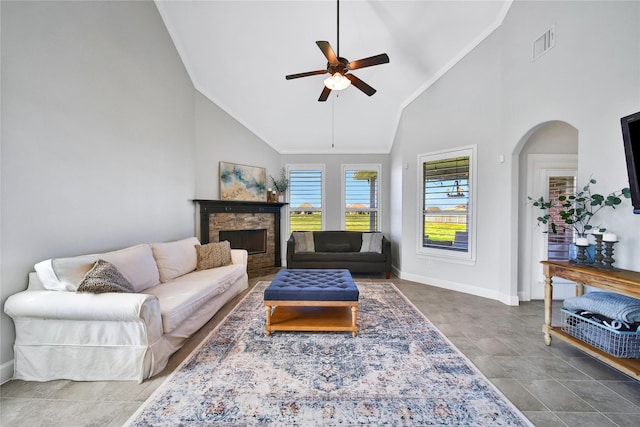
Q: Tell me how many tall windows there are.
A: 3